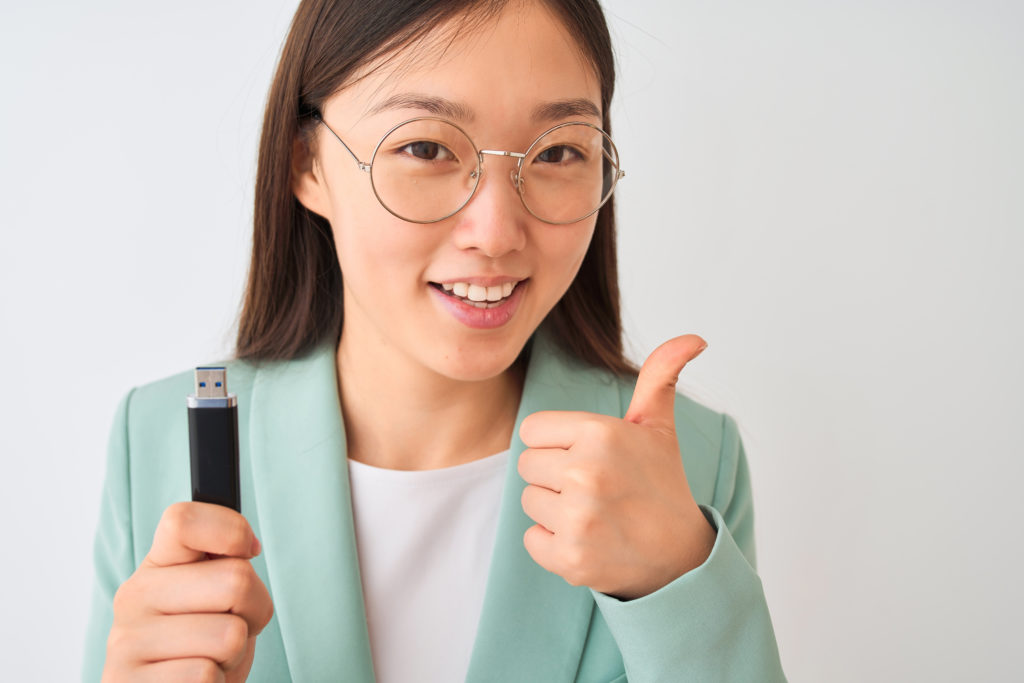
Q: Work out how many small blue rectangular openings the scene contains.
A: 2